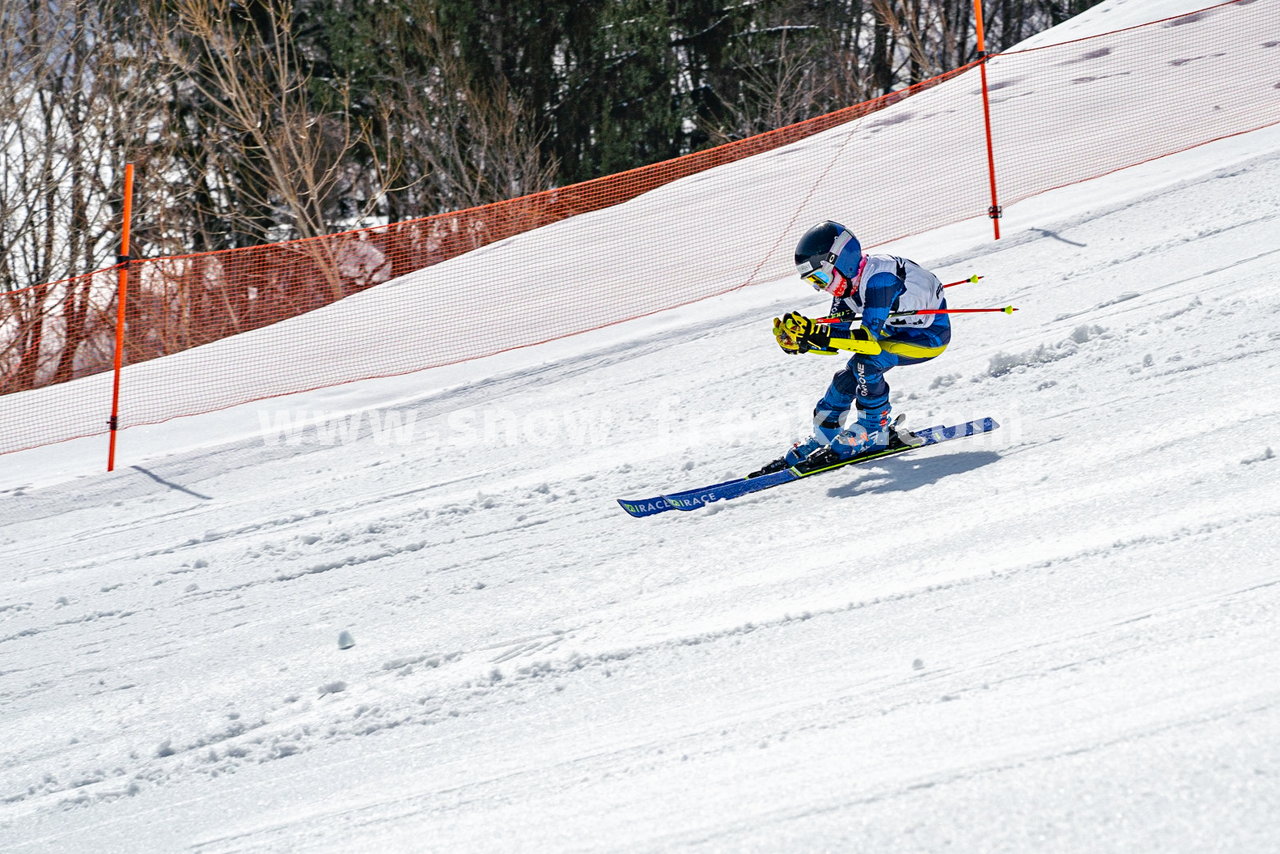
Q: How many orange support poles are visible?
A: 2